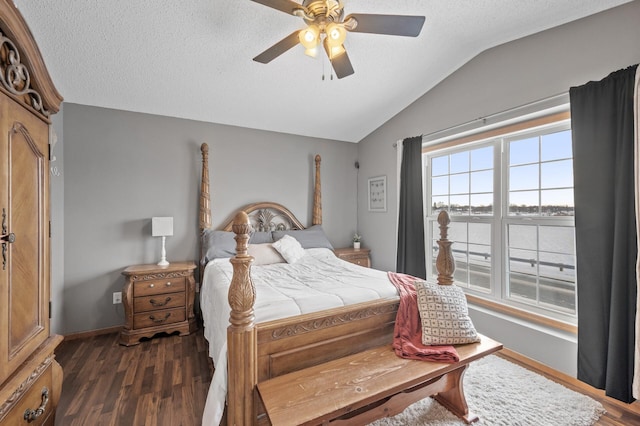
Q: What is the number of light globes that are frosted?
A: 4